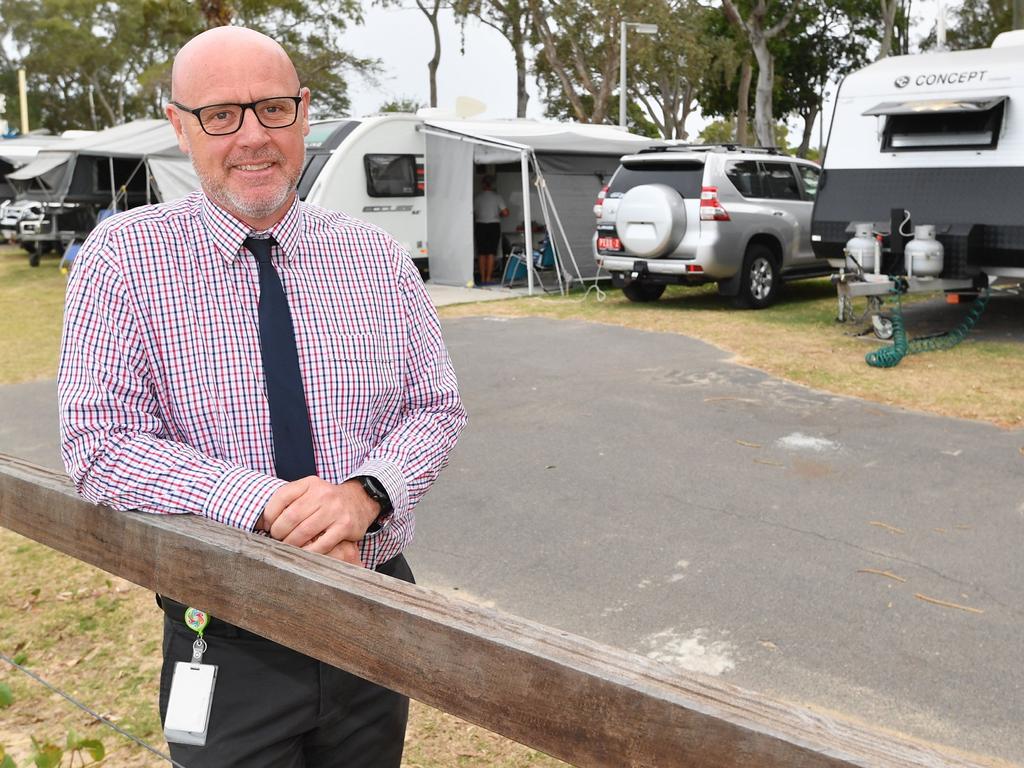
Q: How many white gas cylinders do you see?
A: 2